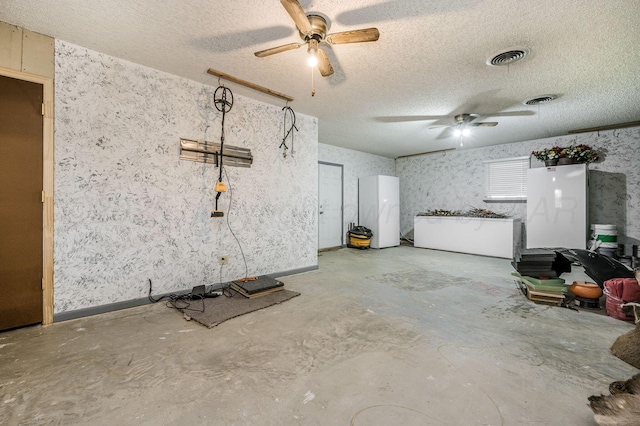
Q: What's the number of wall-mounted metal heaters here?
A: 1